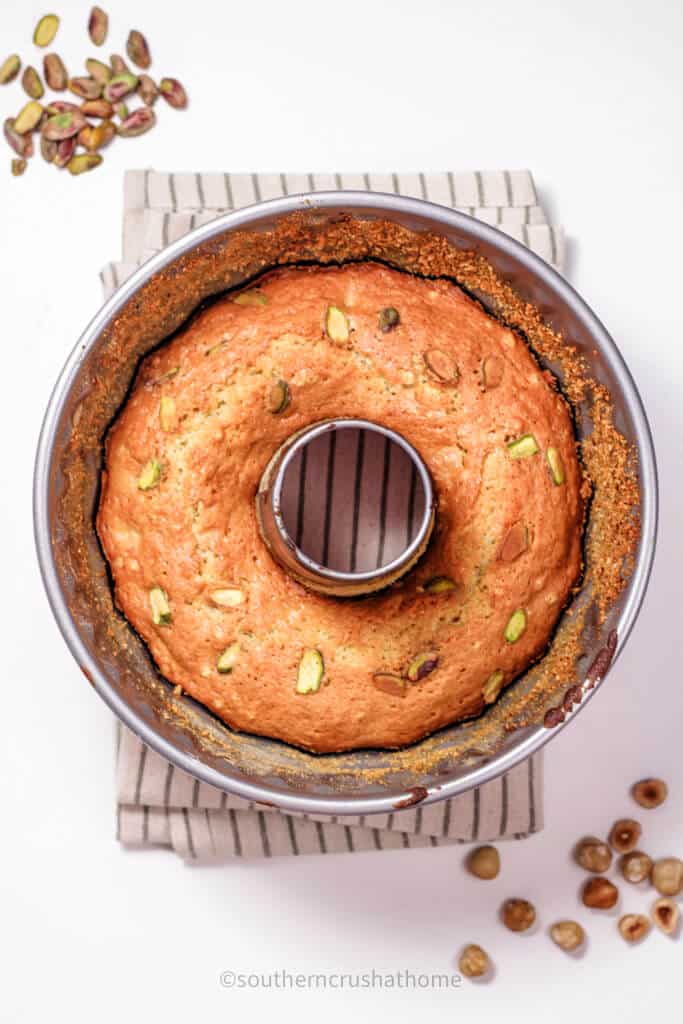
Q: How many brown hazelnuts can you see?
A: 12